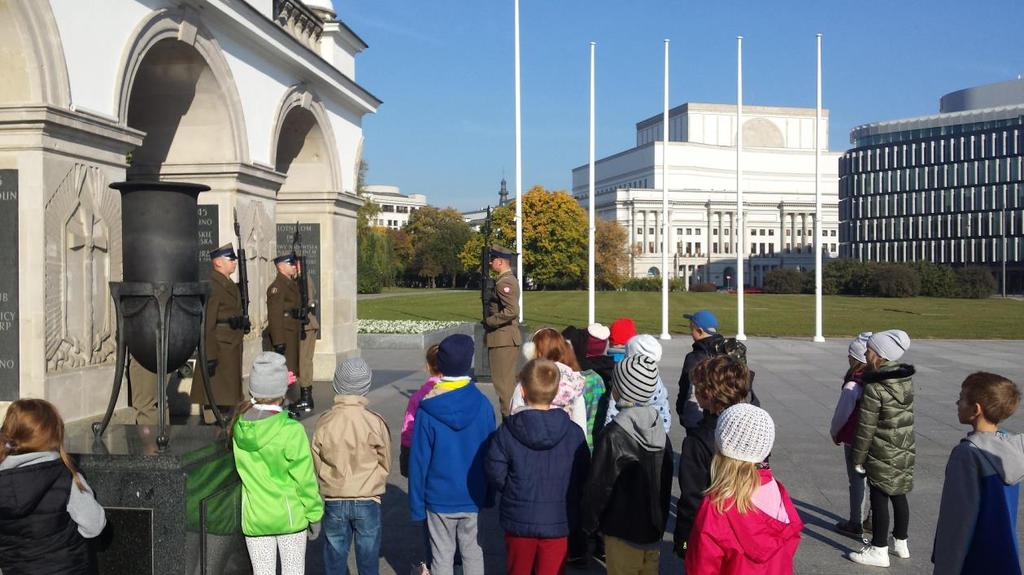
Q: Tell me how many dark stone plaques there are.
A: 3